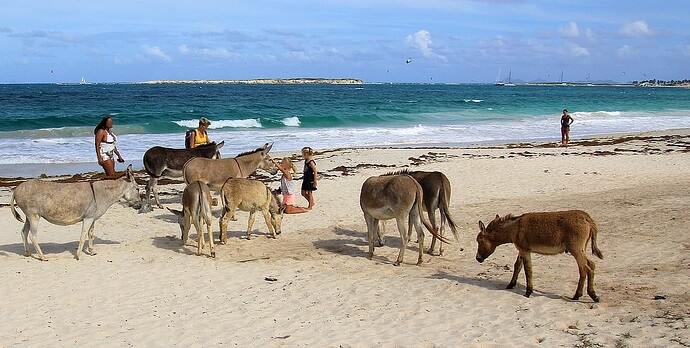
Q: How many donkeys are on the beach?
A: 8